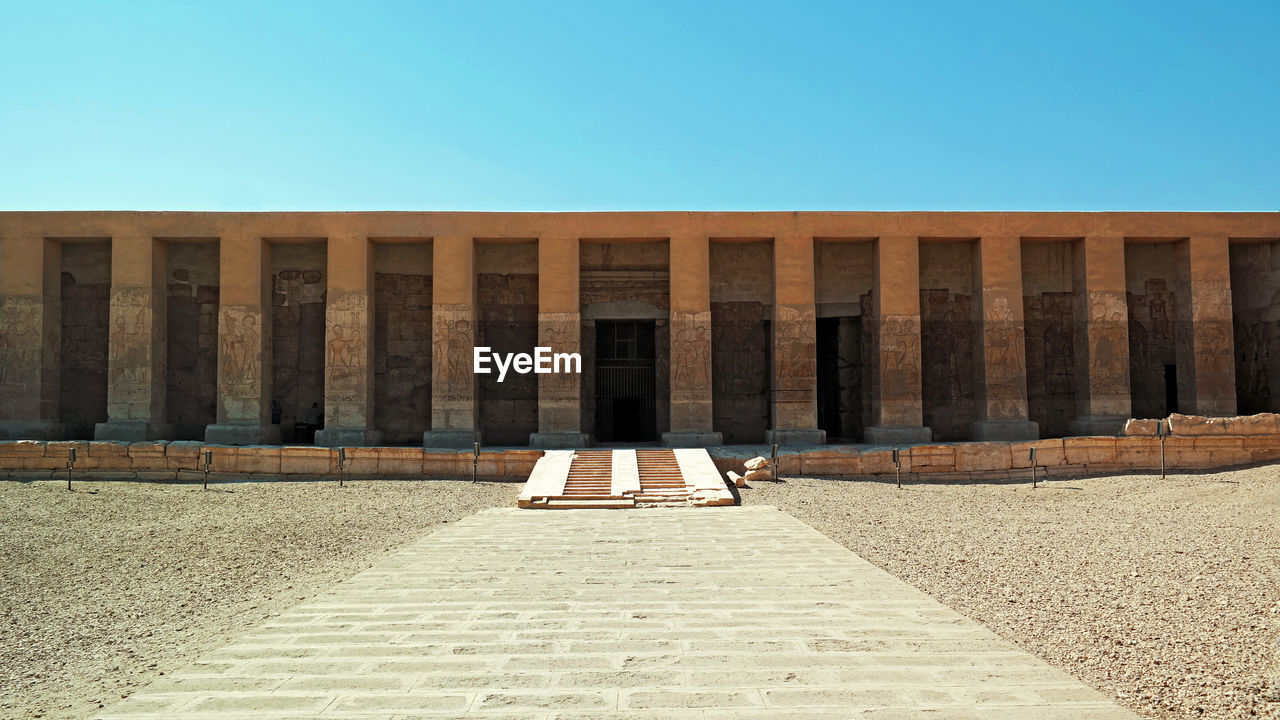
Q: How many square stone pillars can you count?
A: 12